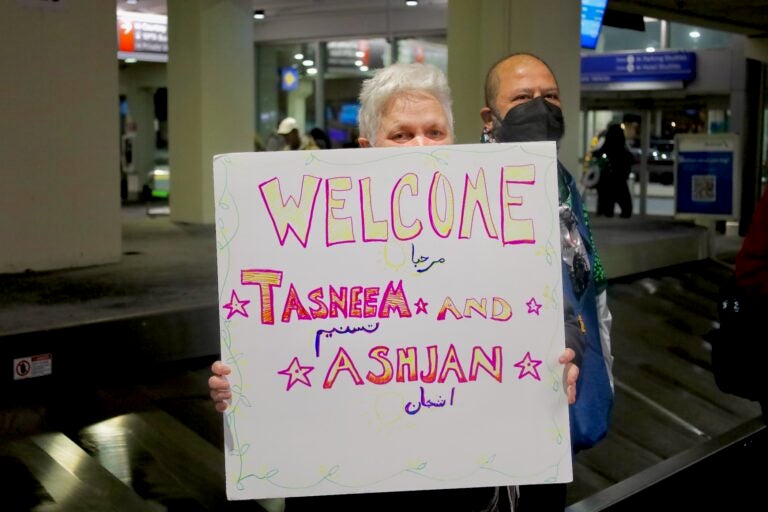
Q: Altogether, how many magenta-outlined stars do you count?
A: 5